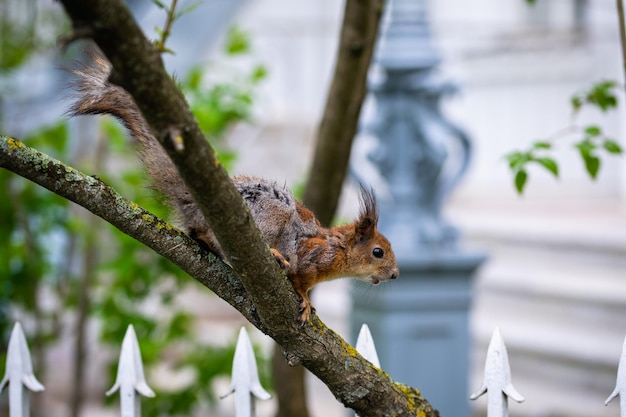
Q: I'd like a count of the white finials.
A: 6